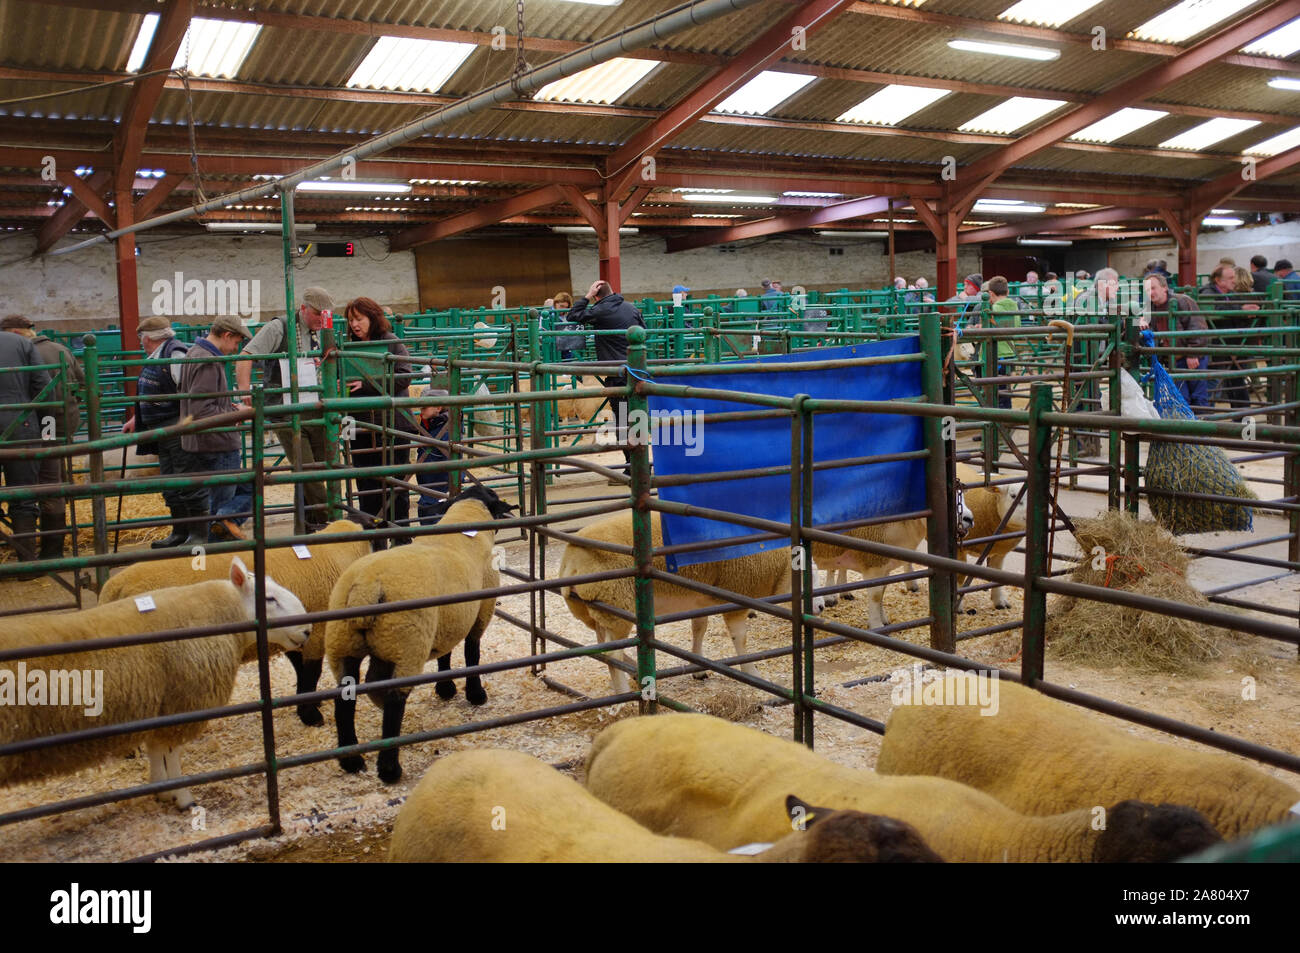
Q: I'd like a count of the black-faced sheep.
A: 4